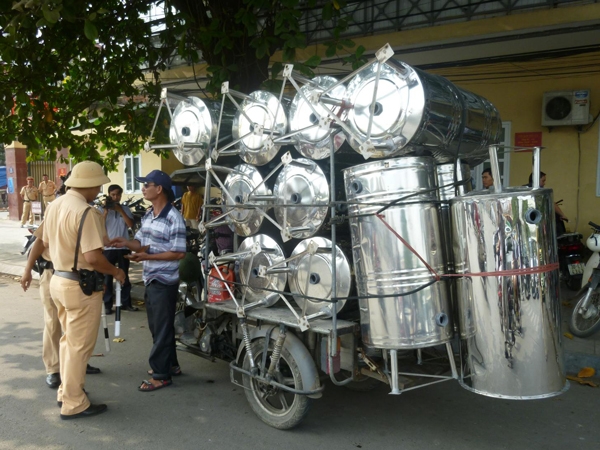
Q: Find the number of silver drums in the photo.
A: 11